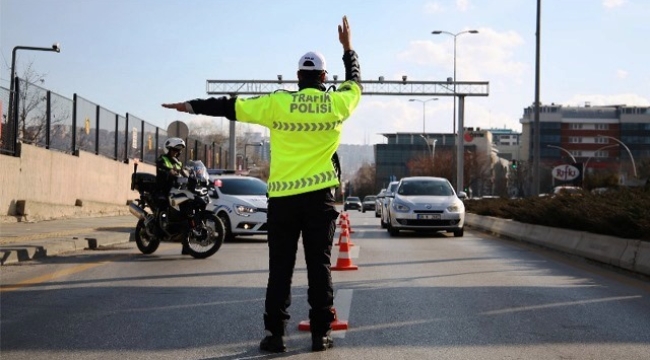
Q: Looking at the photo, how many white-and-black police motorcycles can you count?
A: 1